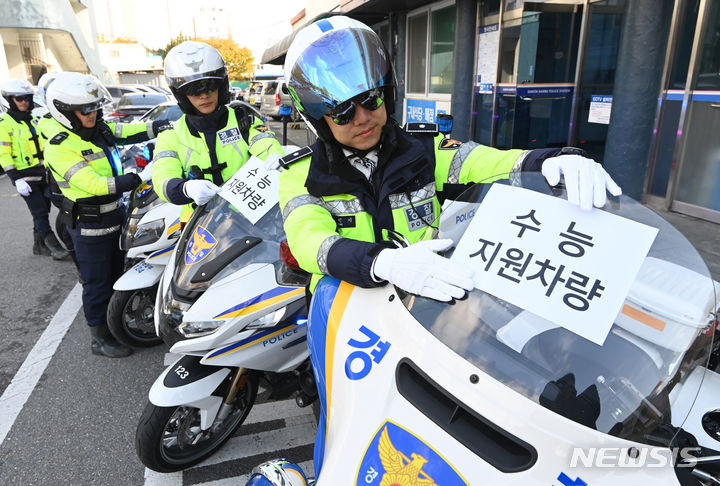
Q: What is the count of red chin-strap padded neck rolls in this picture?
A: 0